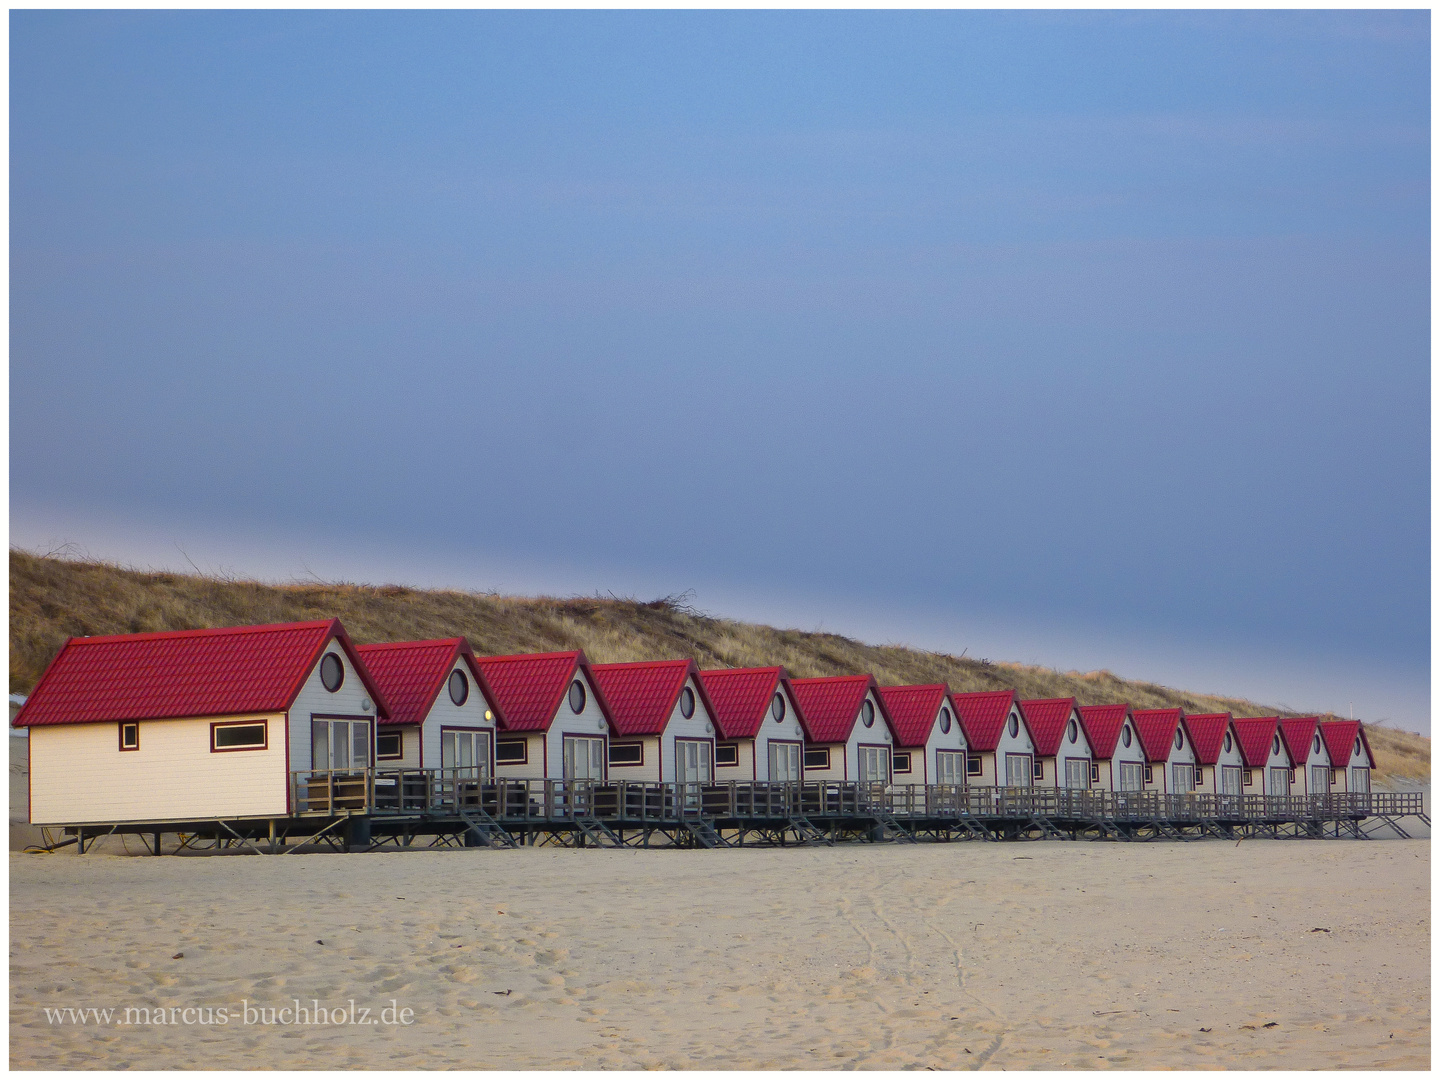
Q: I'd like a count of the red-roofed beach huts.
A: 15